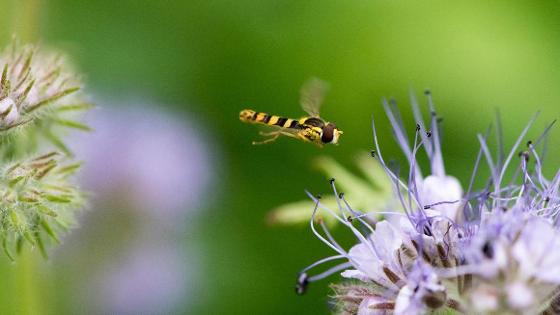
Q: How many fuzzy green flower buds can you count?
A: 2